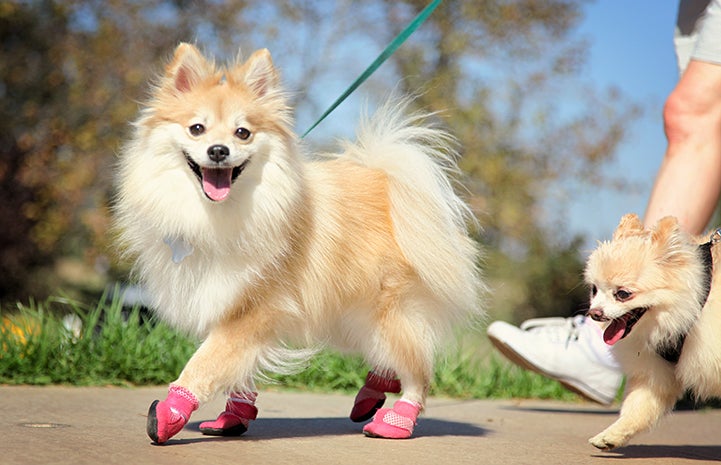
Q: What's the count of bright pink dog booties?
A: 4